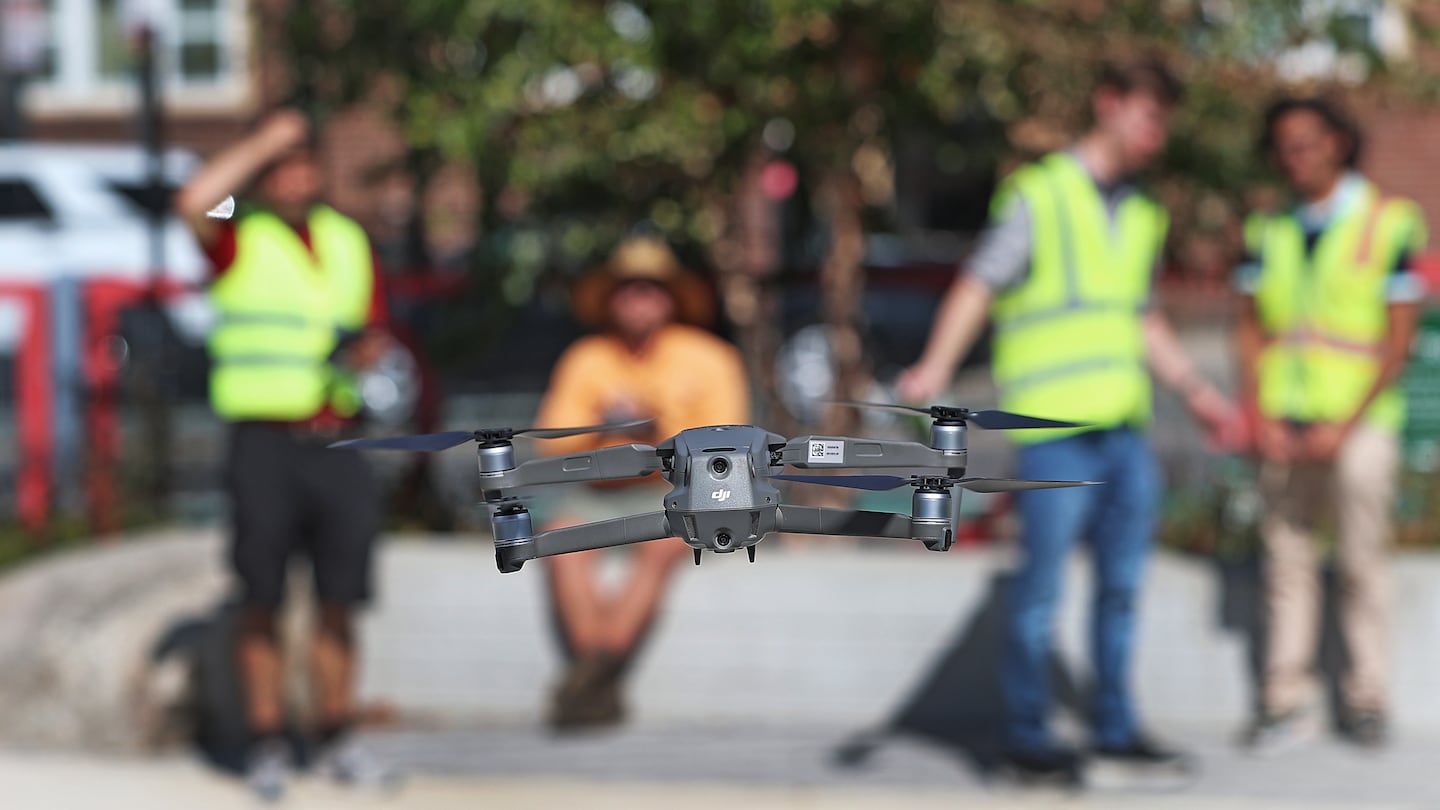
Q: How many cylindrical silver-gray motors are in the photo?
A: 4